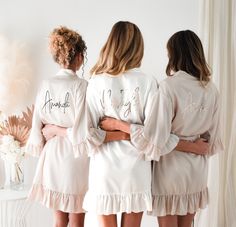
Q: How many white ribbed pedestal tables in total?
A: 1